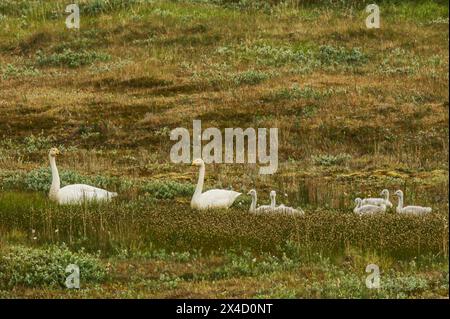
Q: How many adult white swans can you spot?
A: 2